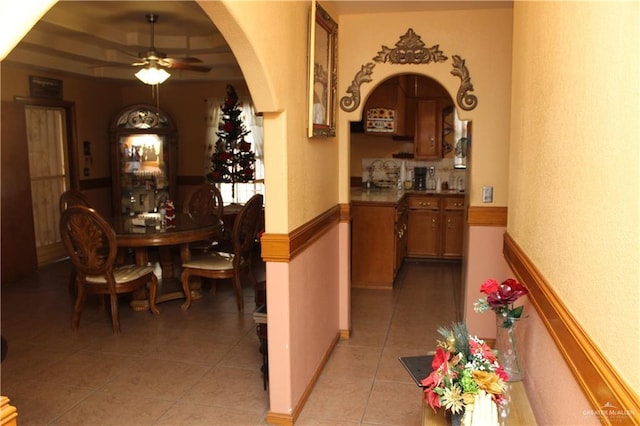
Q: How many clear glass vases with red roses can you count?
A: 1